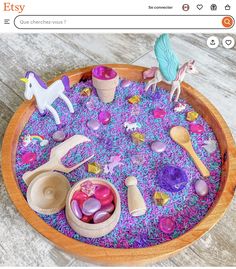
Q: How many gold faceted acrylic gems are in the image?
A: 6